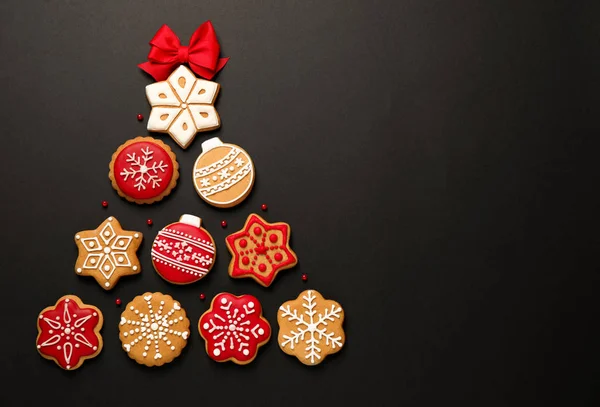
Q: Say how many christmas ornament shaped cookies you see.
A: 2